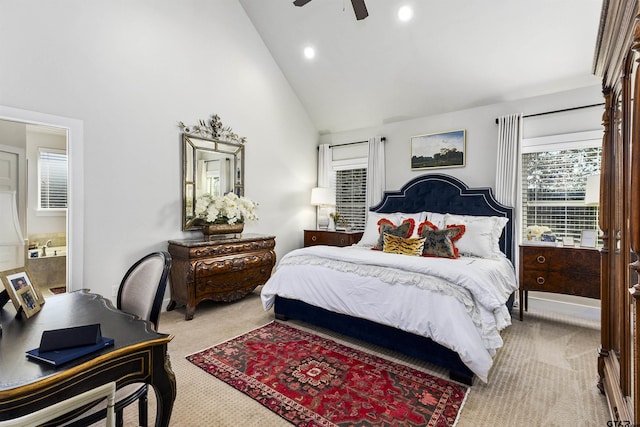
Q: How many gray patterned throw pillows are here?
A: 2